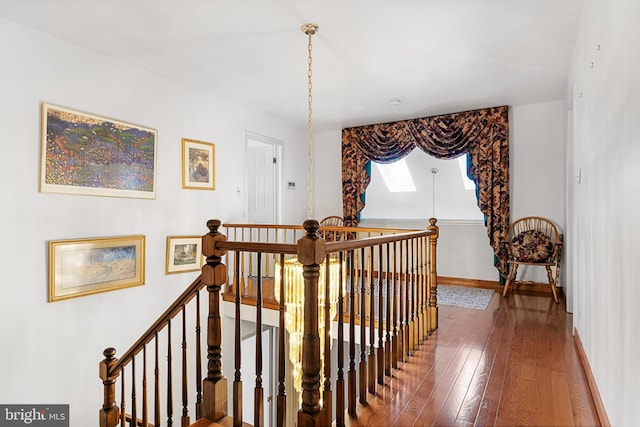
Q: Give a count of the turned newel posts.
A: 4